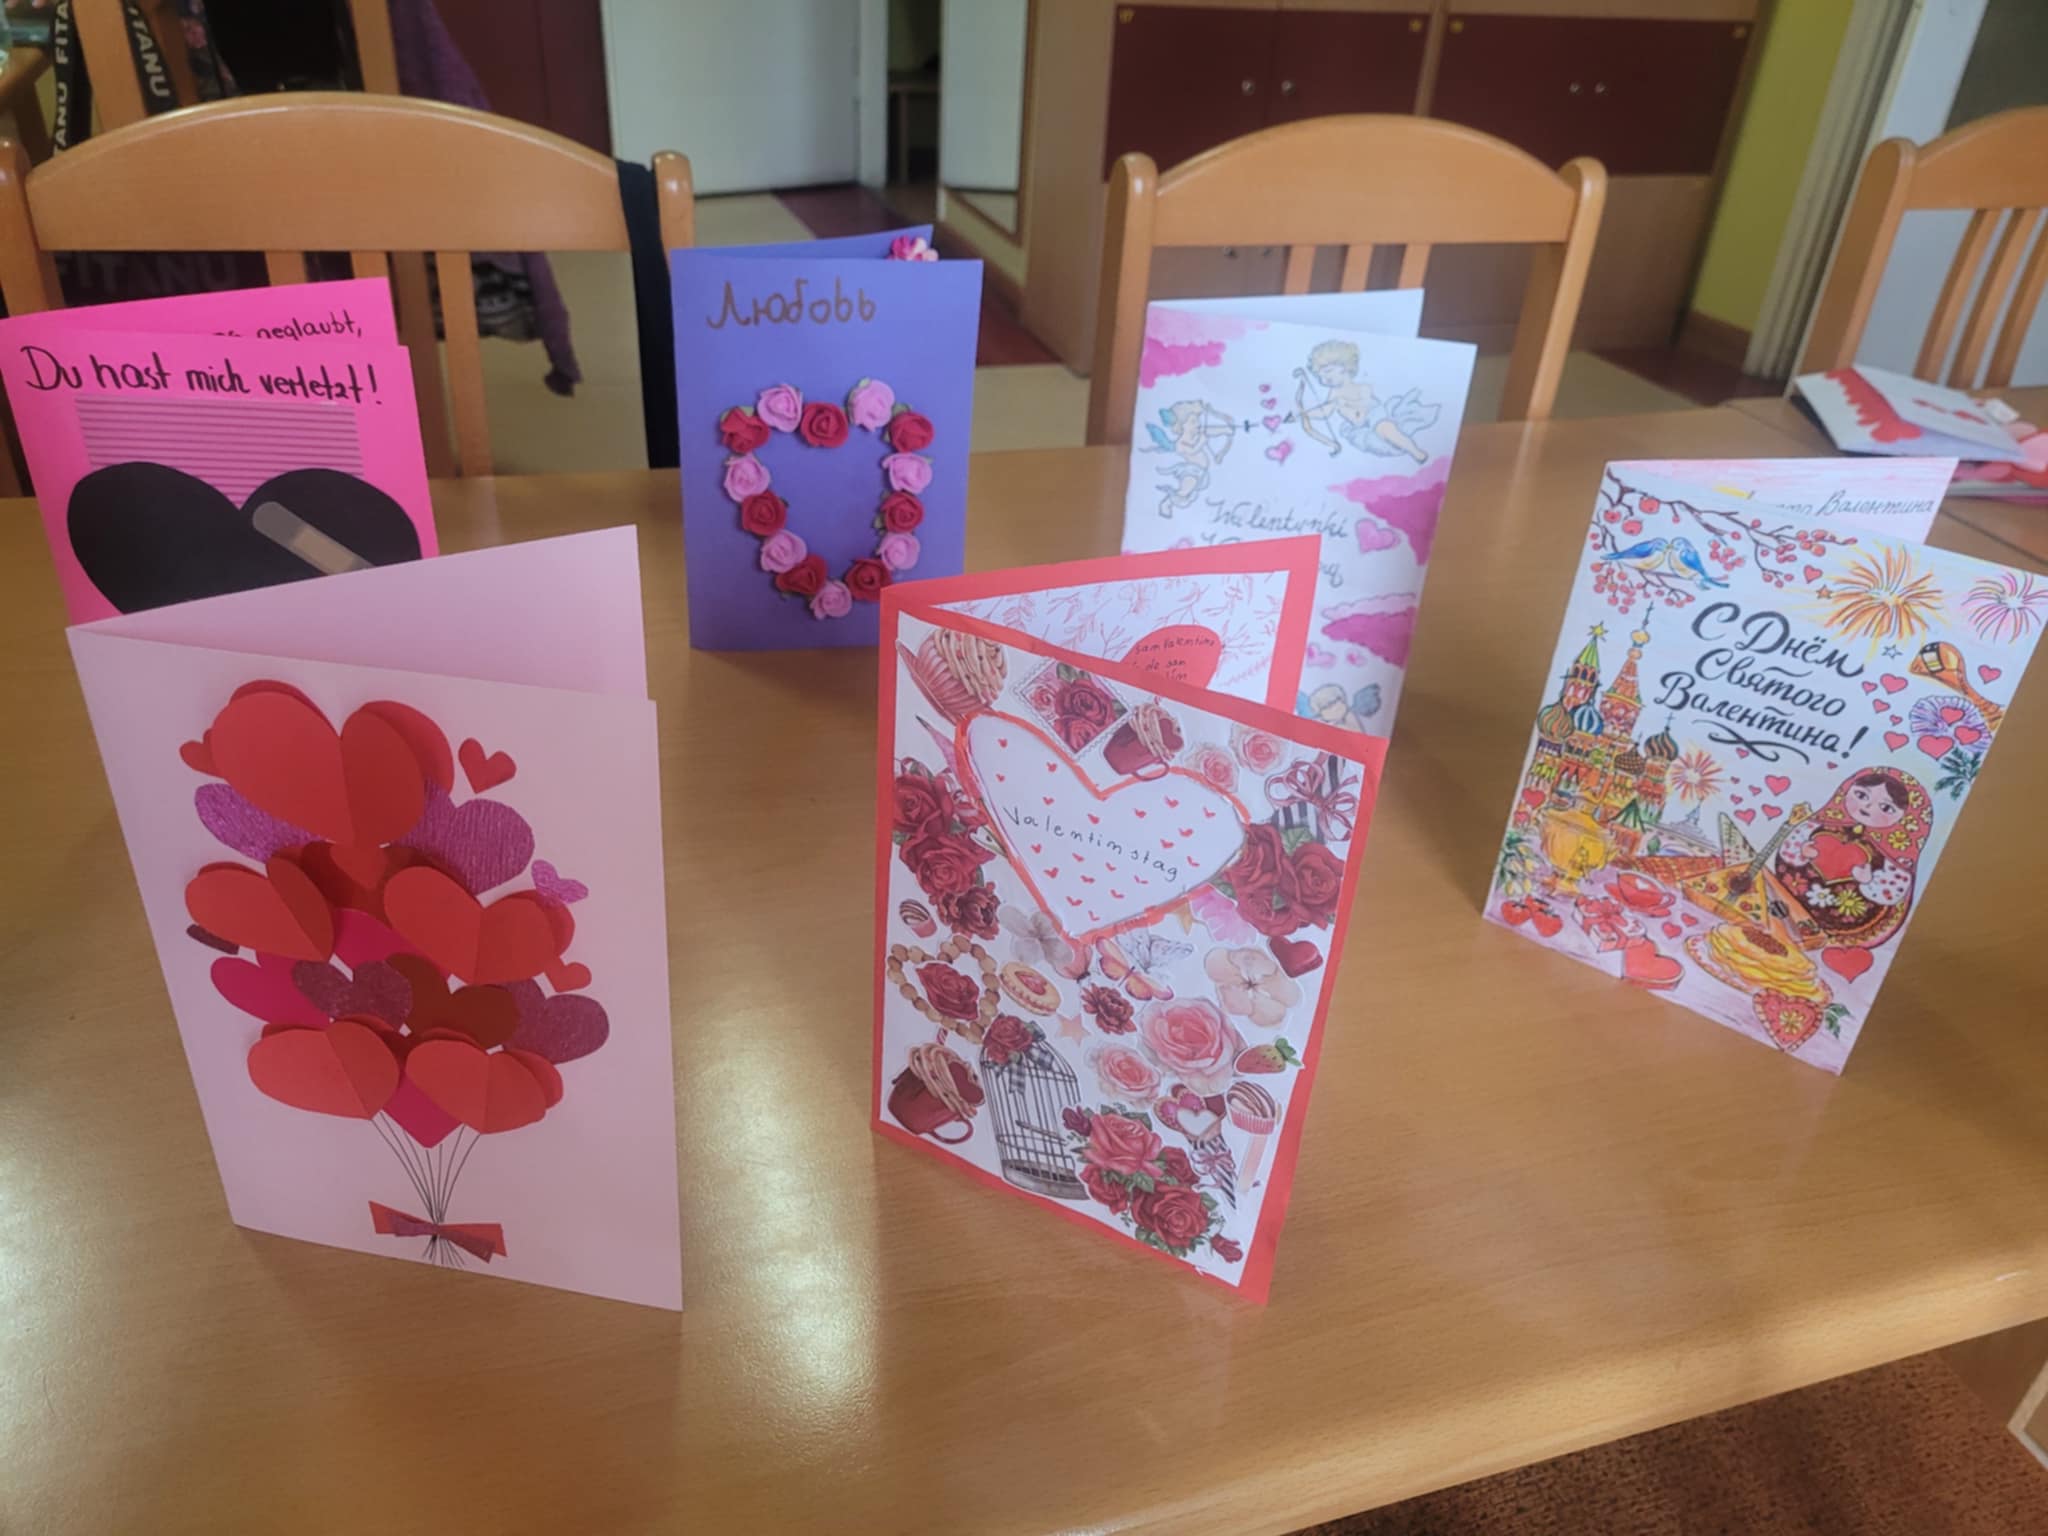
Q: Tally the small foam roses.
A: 14